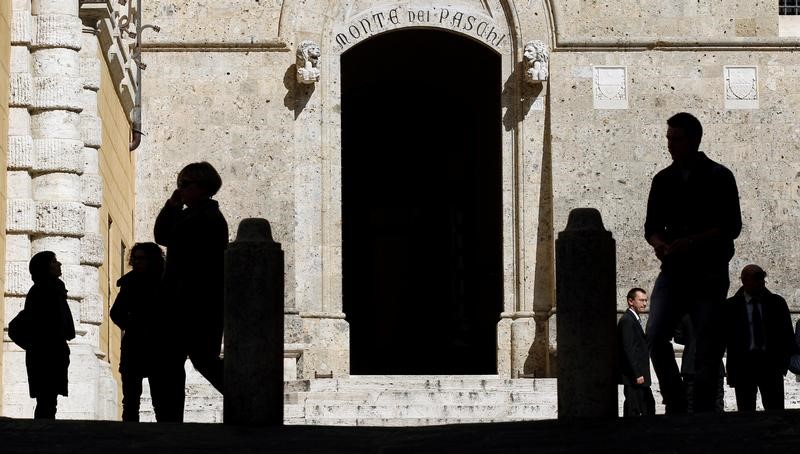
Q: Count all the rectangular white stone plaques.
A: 2